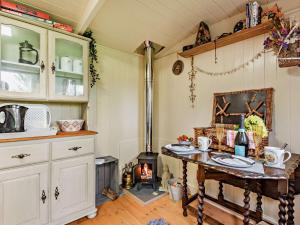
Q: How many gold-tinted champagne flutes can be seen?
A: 2